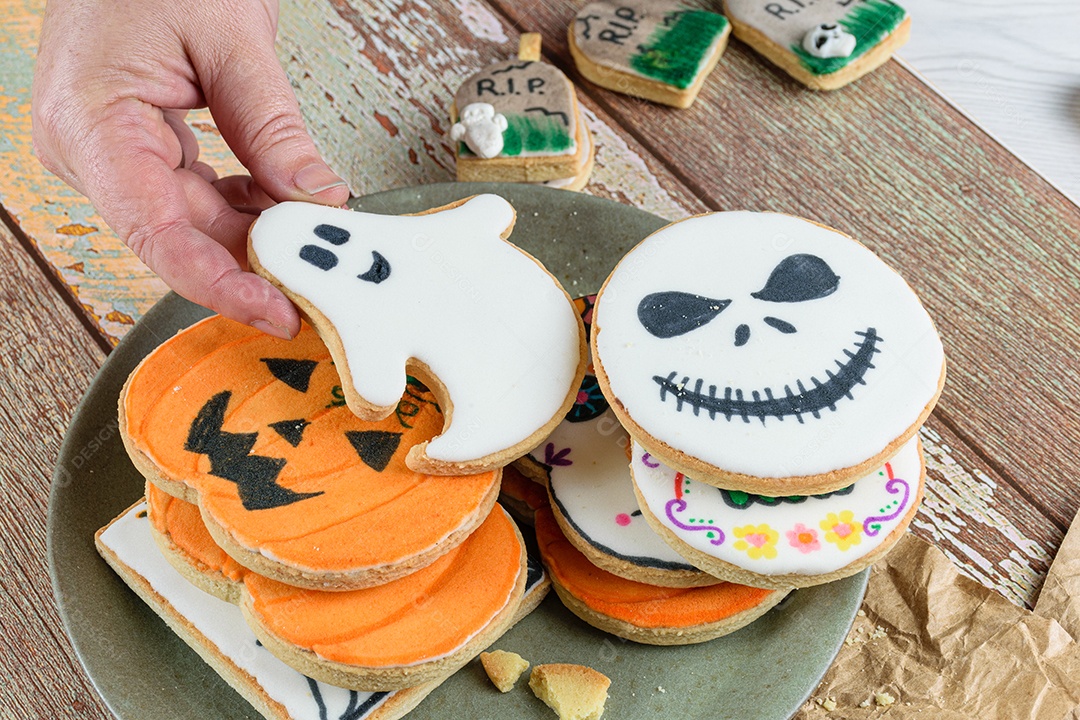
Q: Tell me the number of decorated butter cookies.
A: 12